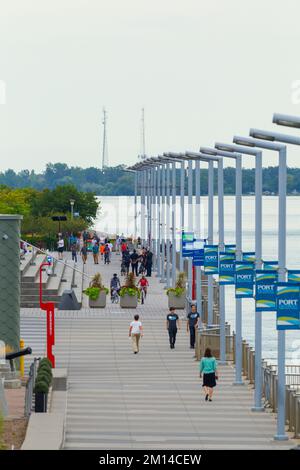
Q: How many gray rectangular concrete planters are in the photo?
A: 3